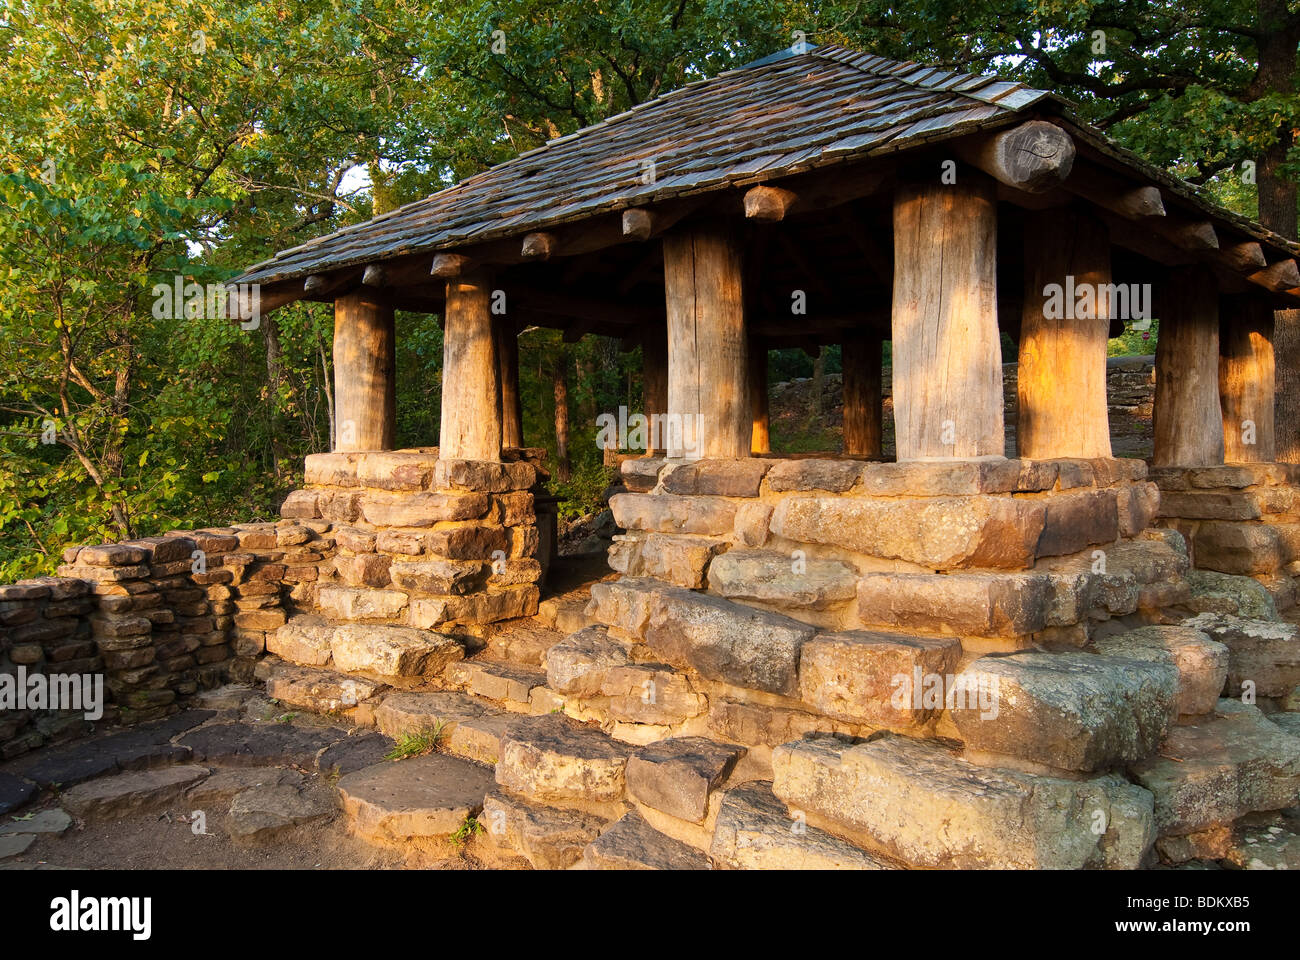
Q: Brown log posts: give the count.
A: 11